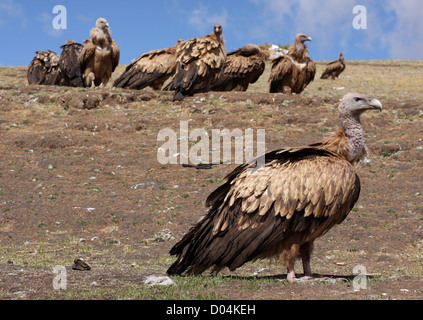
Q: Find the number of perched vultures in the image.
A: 9